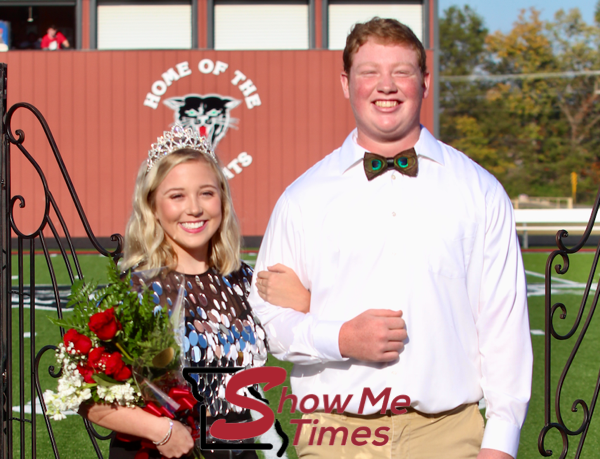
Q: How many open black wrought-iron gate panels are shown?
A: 2